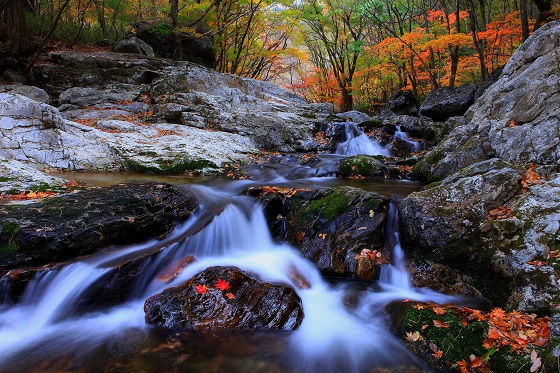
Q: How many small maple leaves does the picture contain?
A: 3